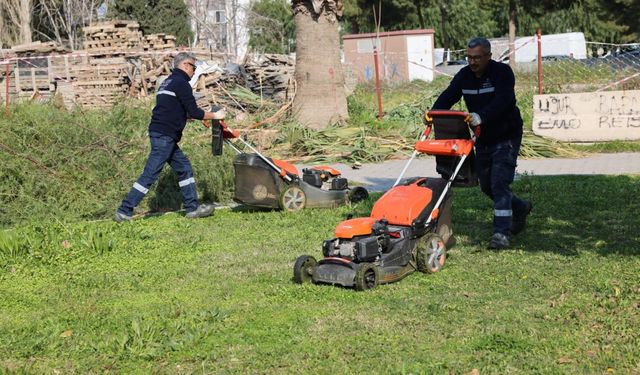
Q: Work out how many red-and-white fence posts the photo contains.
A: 3